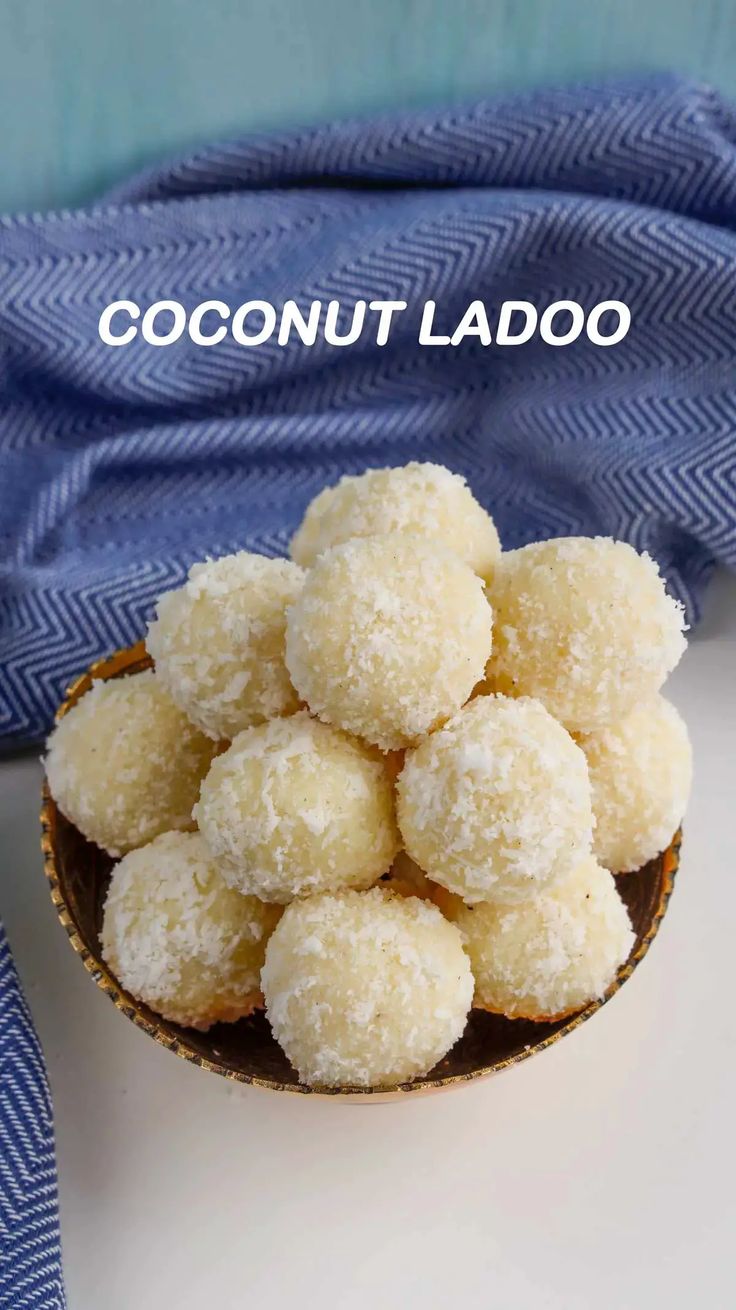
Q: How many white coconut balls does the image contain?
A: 11